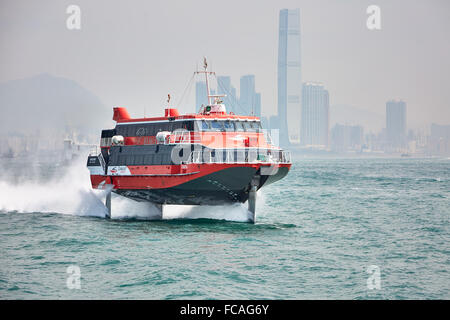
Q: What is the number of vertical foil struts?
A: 3